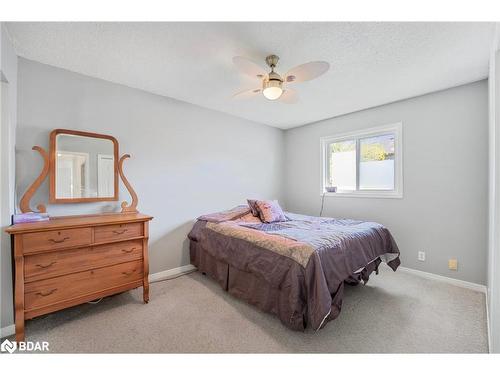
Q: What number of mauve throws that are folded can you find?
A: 0